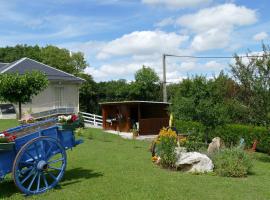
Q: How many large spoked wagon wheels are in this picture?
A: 1